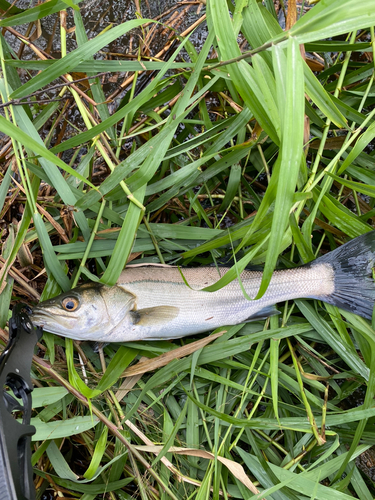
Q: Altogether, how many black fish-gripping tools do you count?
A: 1